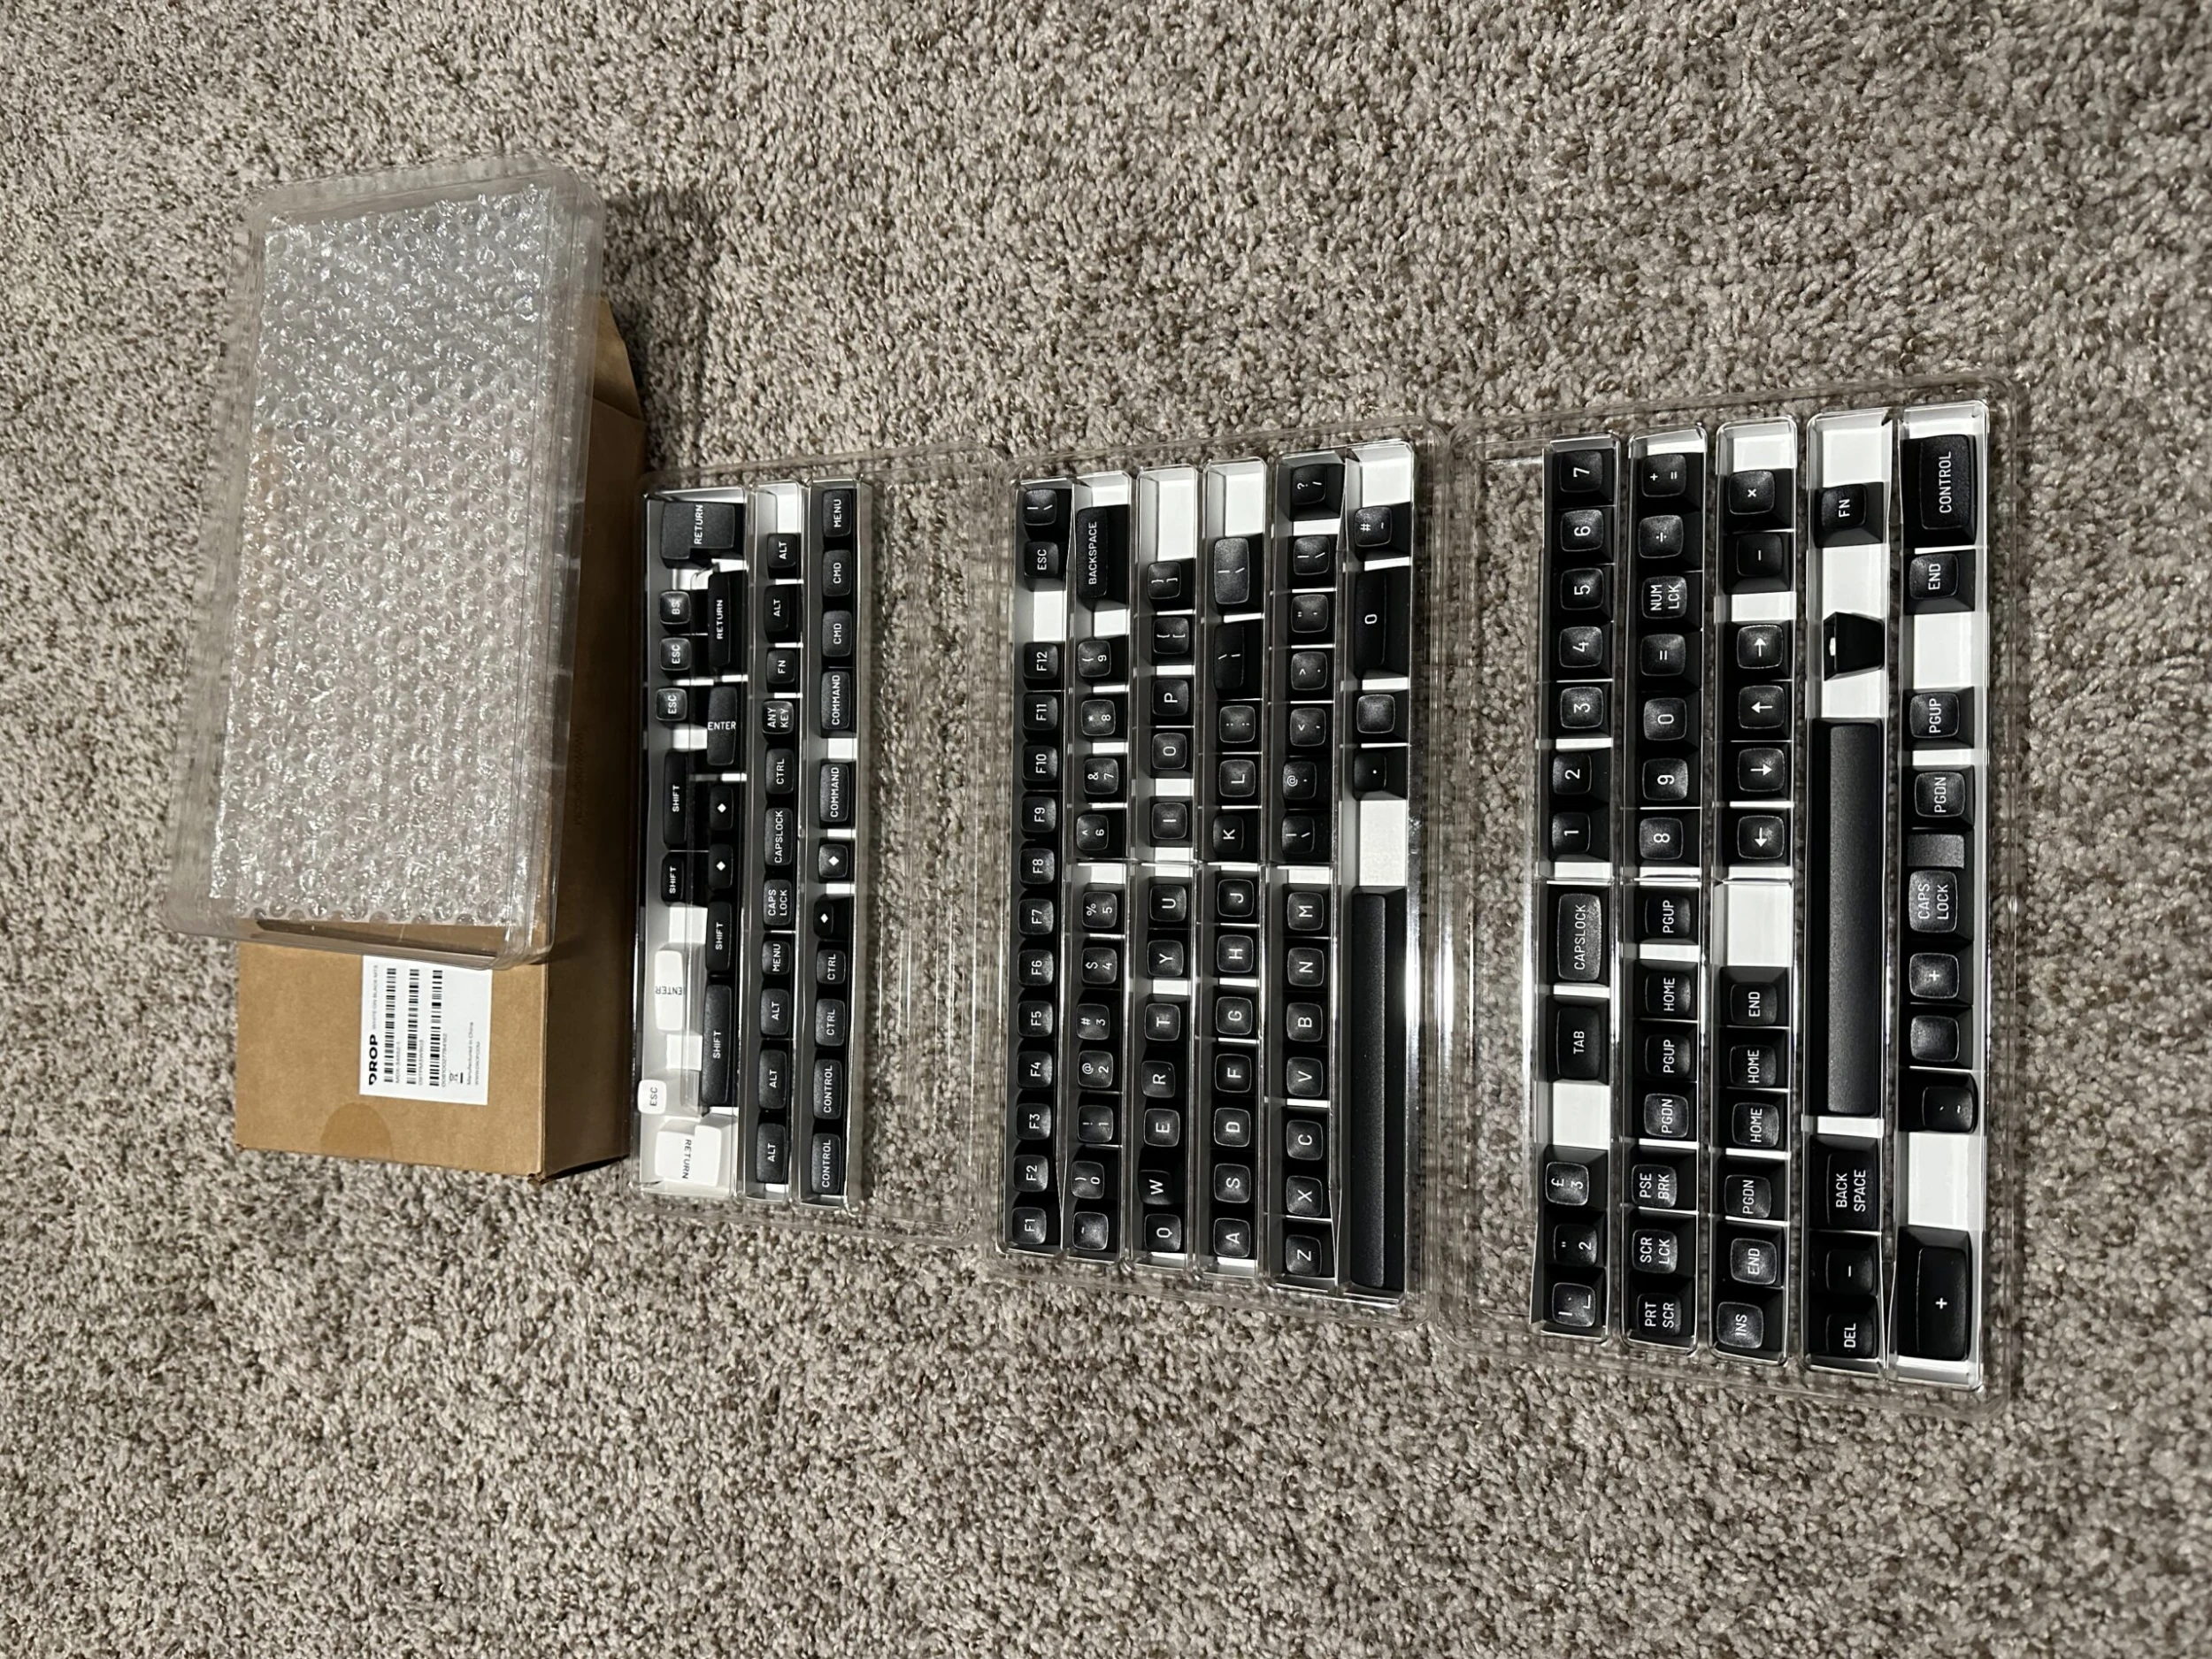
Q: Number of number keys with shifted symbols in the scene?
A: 12